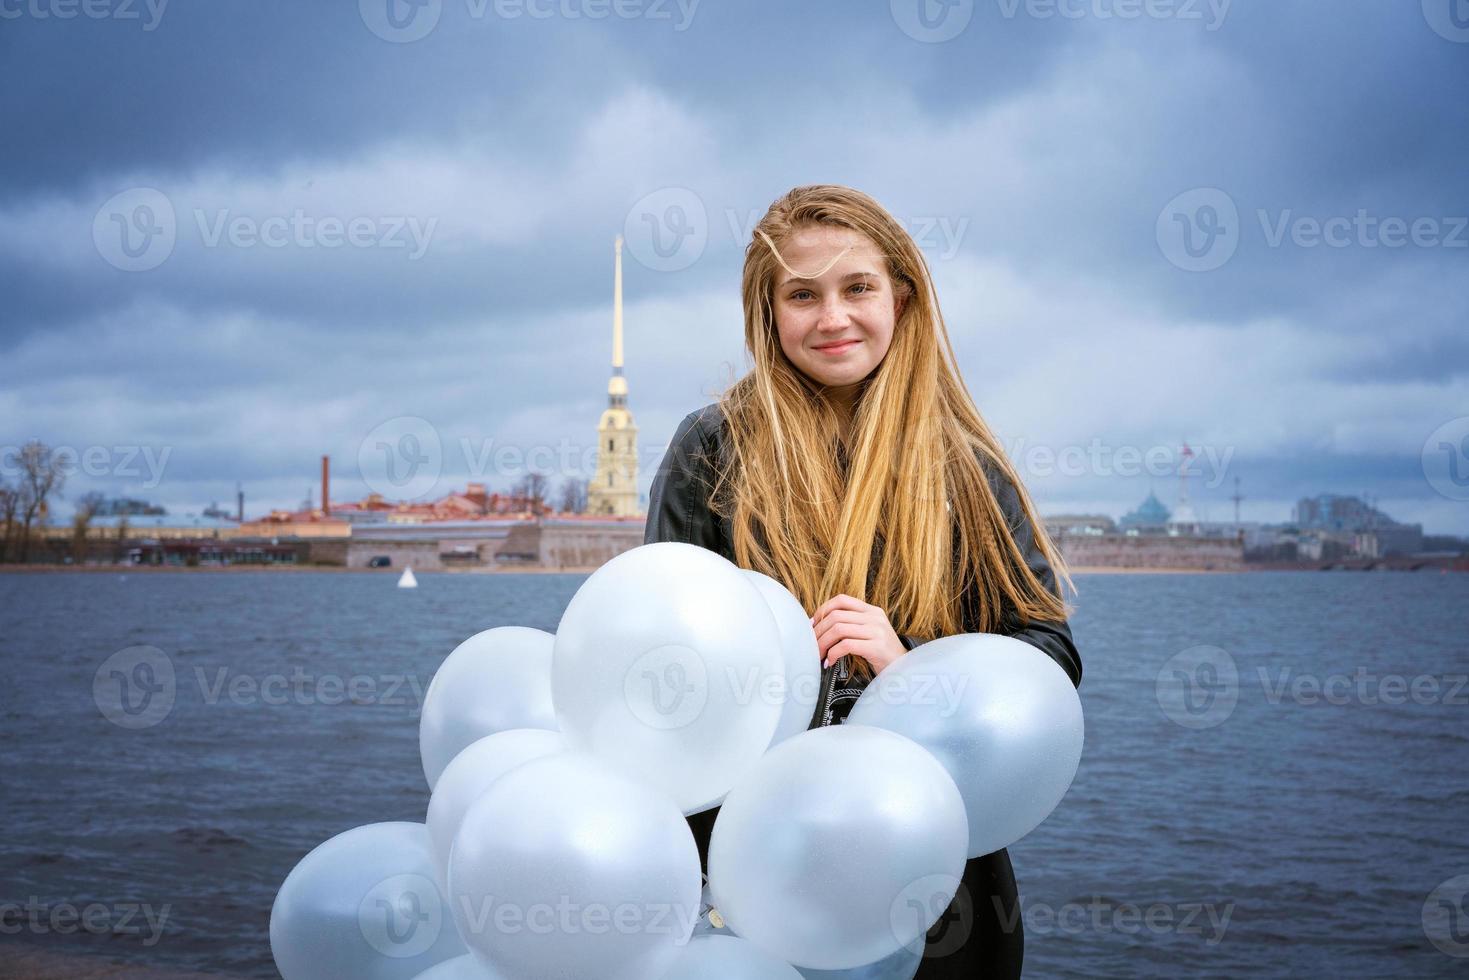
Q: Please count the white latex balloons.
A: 11